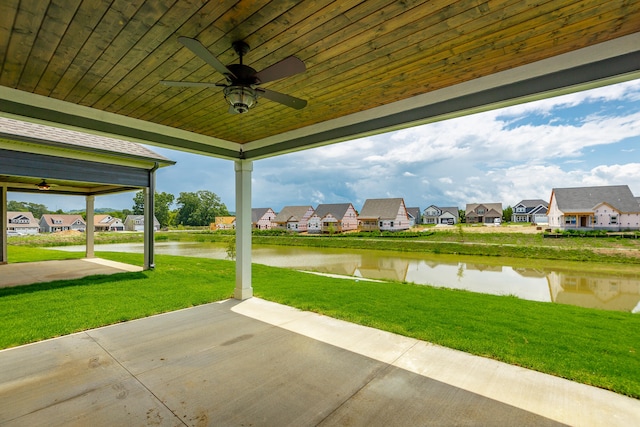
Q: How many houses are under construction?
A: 6